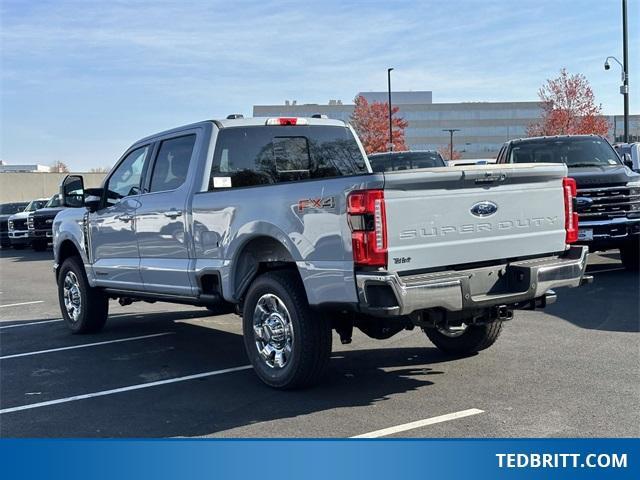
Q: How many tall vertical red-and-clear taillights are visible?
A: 2